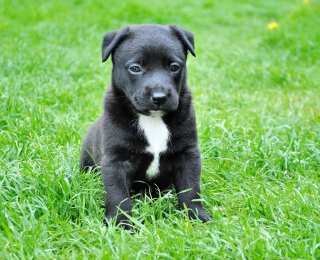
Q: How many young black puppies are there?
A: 1